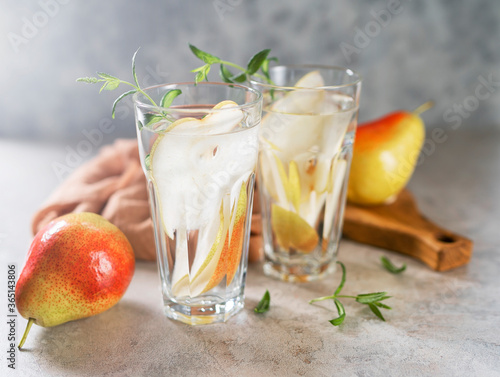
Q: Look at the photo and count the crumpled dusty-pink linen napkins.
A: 1